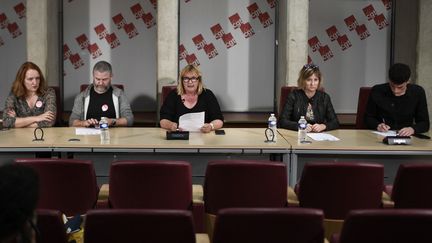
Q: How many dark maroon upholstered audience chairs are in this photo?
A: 9